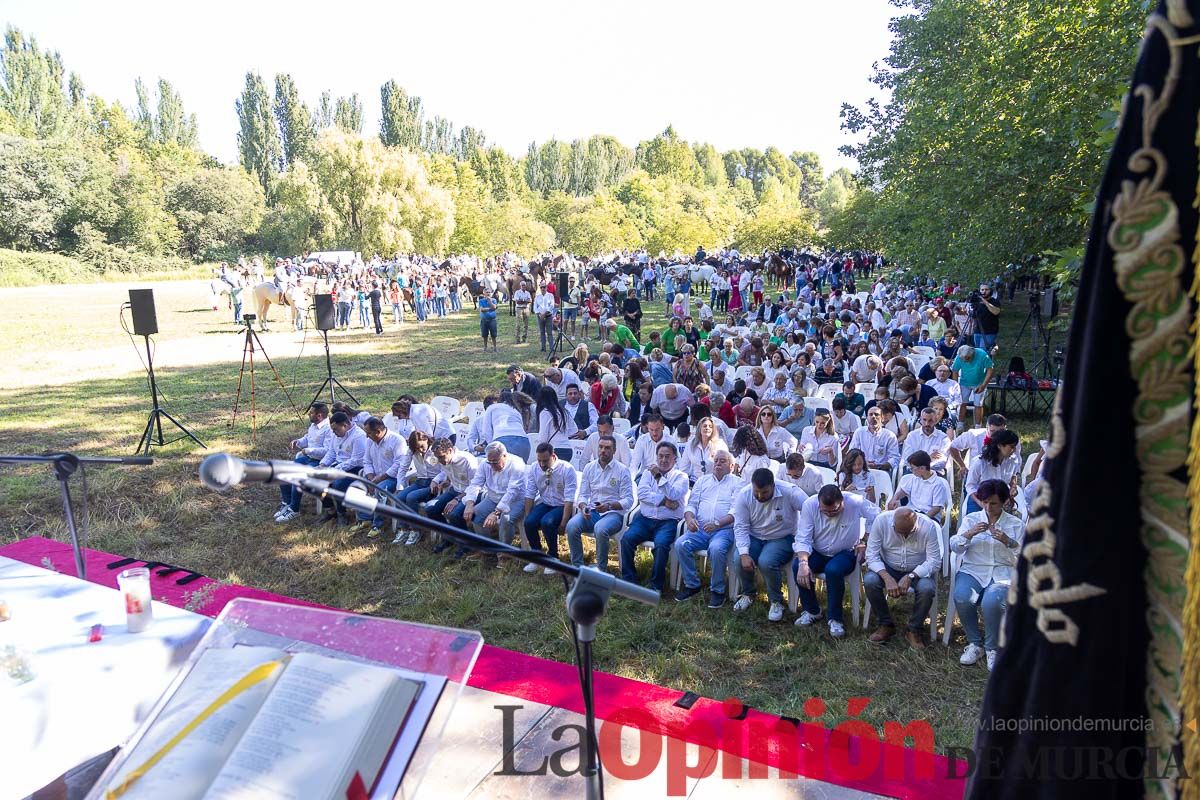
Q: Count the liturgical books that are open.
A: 1